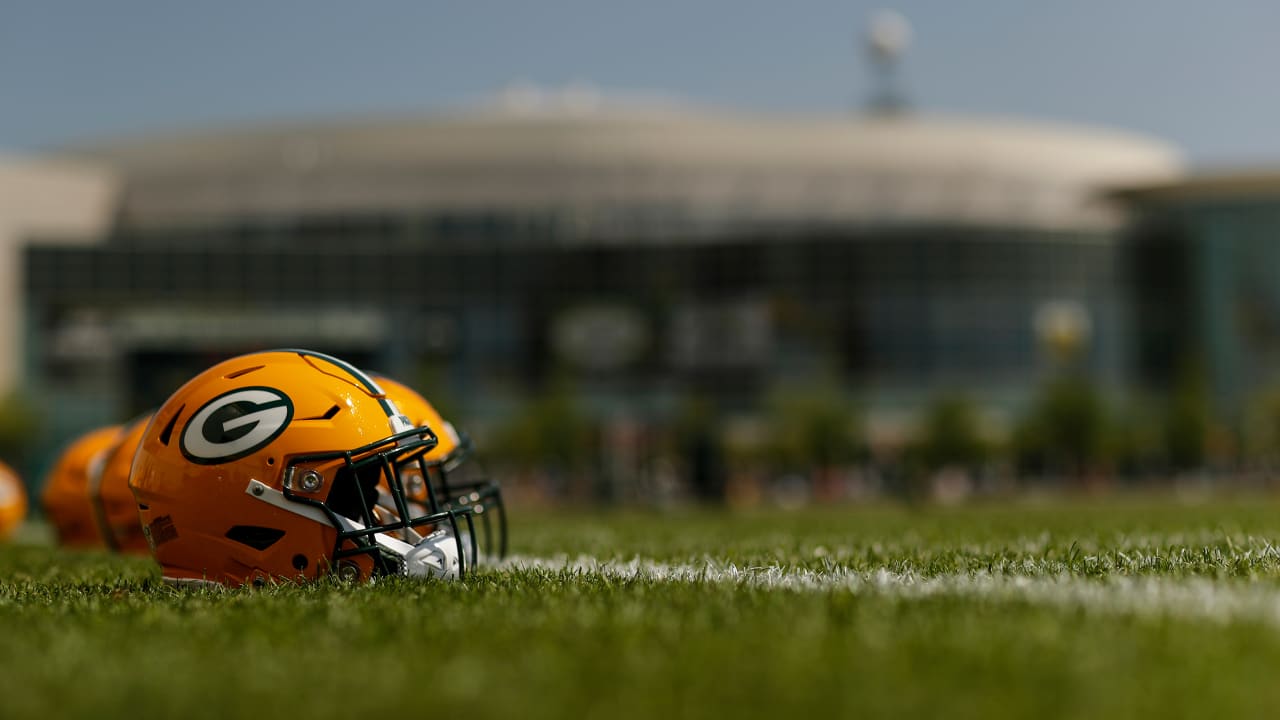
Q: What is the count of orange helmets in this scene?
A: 5